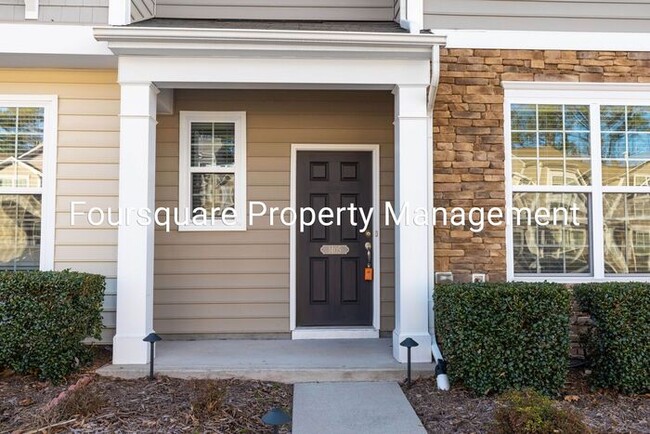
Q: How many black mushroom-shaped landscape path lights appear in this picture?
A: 3